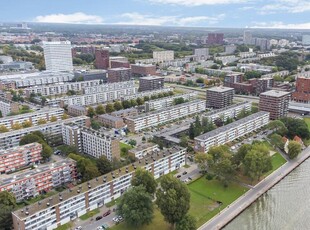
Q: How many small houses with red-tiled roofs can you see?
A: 2